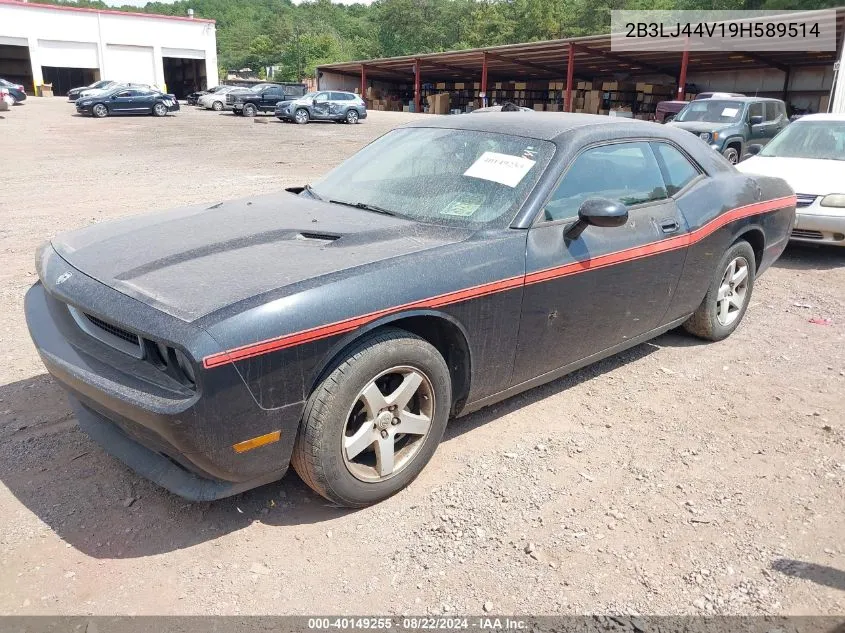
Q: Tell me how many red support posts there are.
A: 5